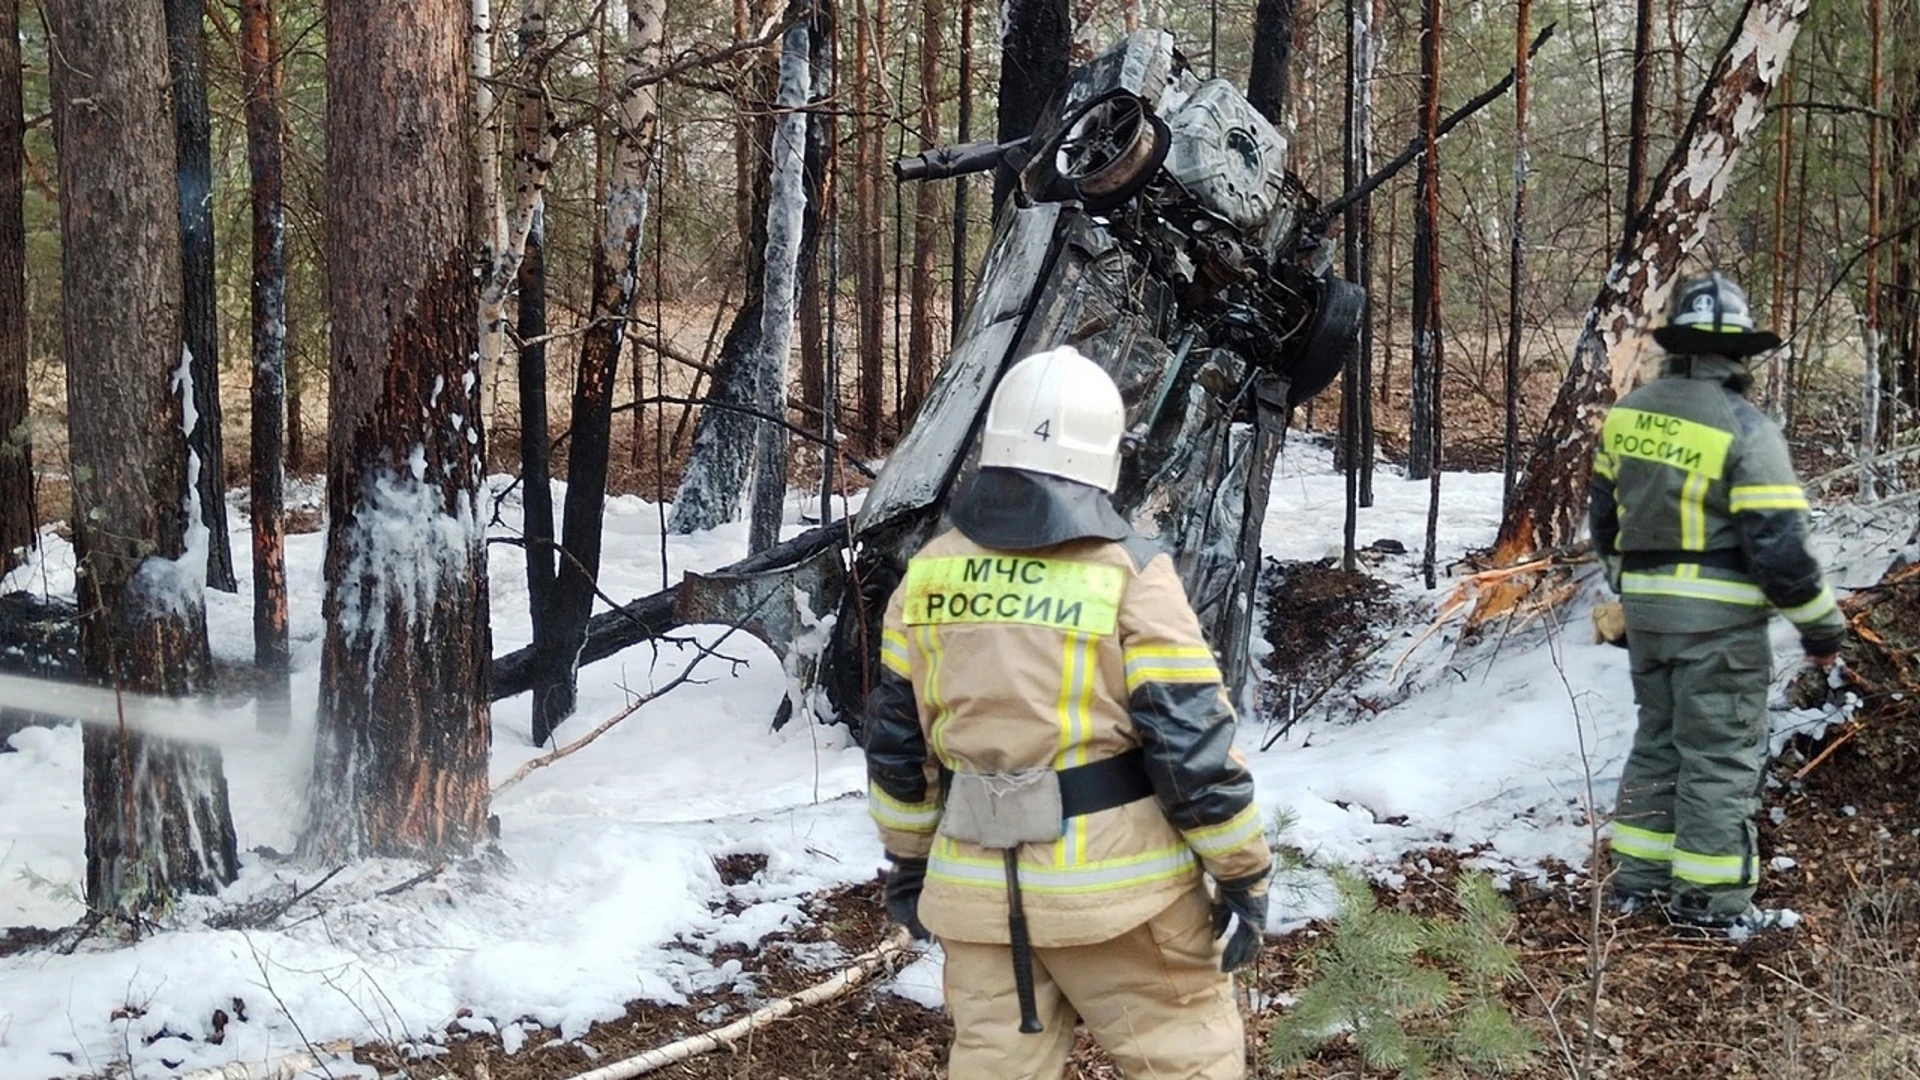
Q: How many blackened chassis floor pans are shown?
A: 1